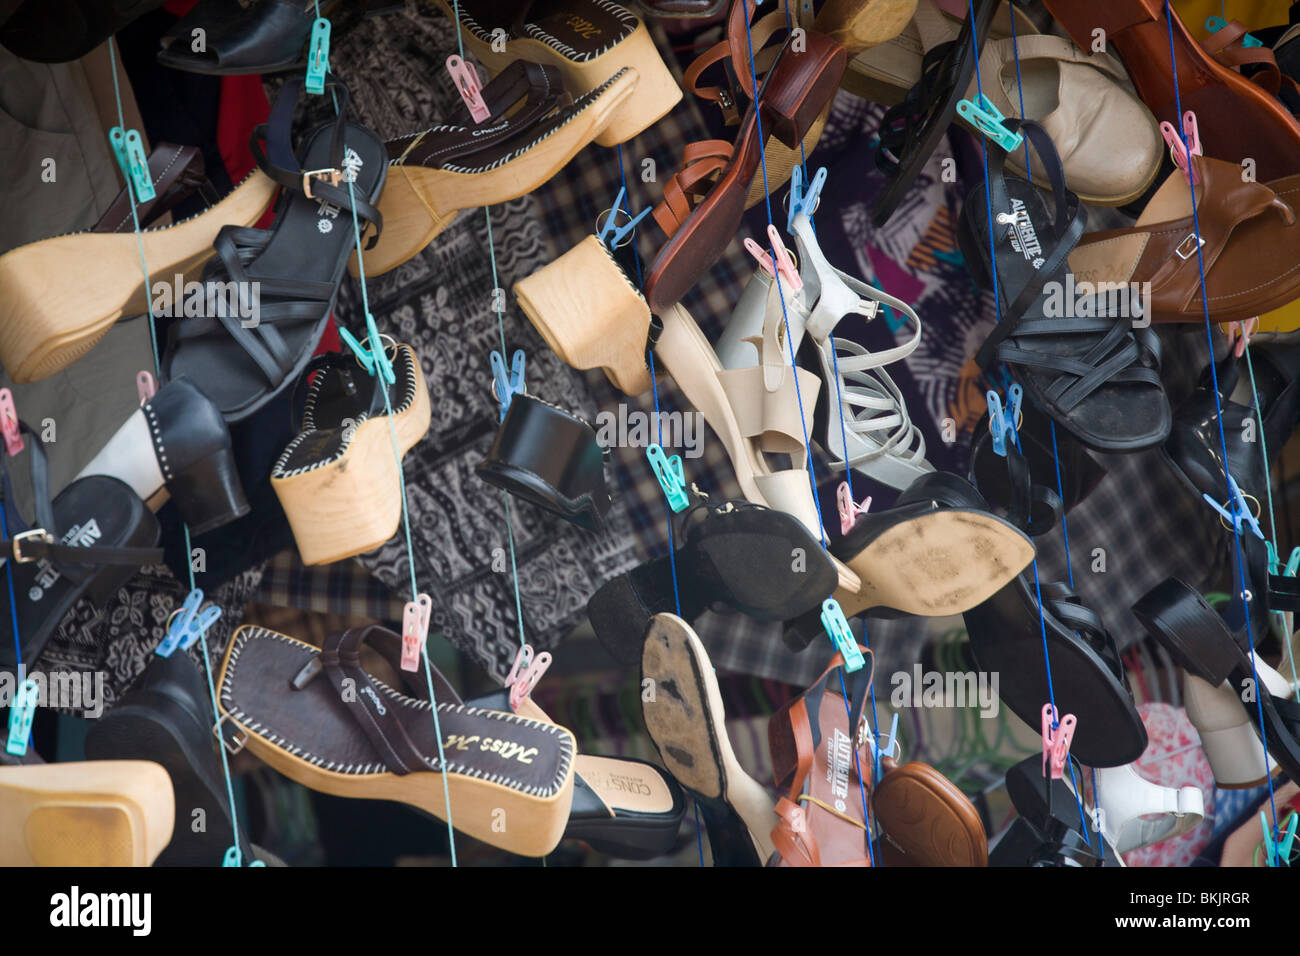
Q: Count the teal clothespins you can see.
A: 11